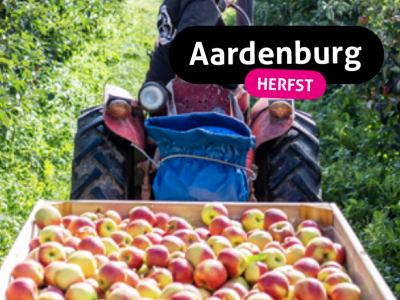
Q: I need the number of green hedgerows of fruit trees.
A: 2